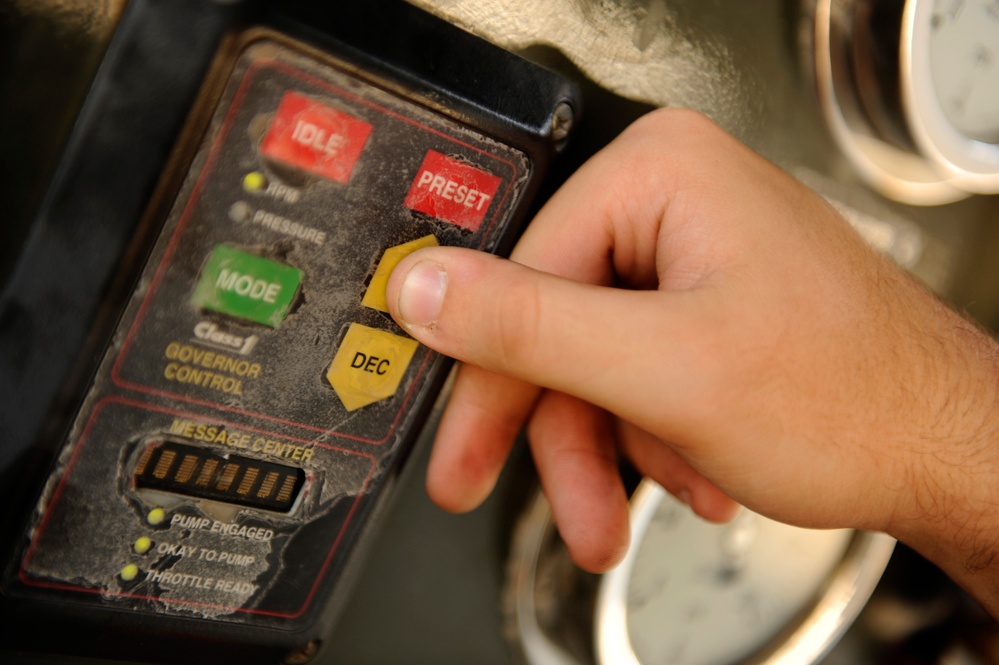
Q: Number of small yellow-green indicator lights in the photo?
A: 4